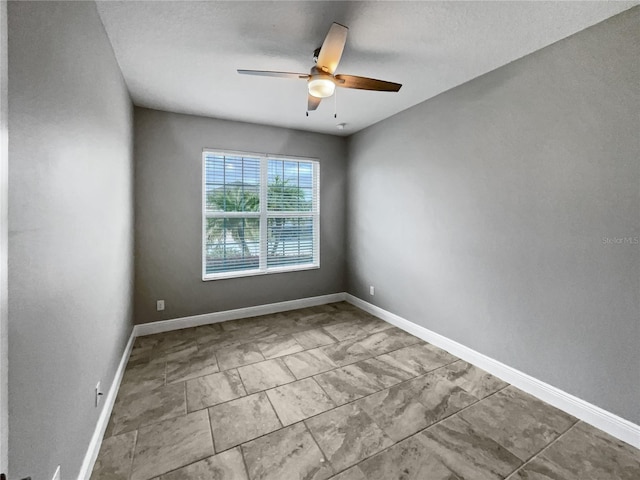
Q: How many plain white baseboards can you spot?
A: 3